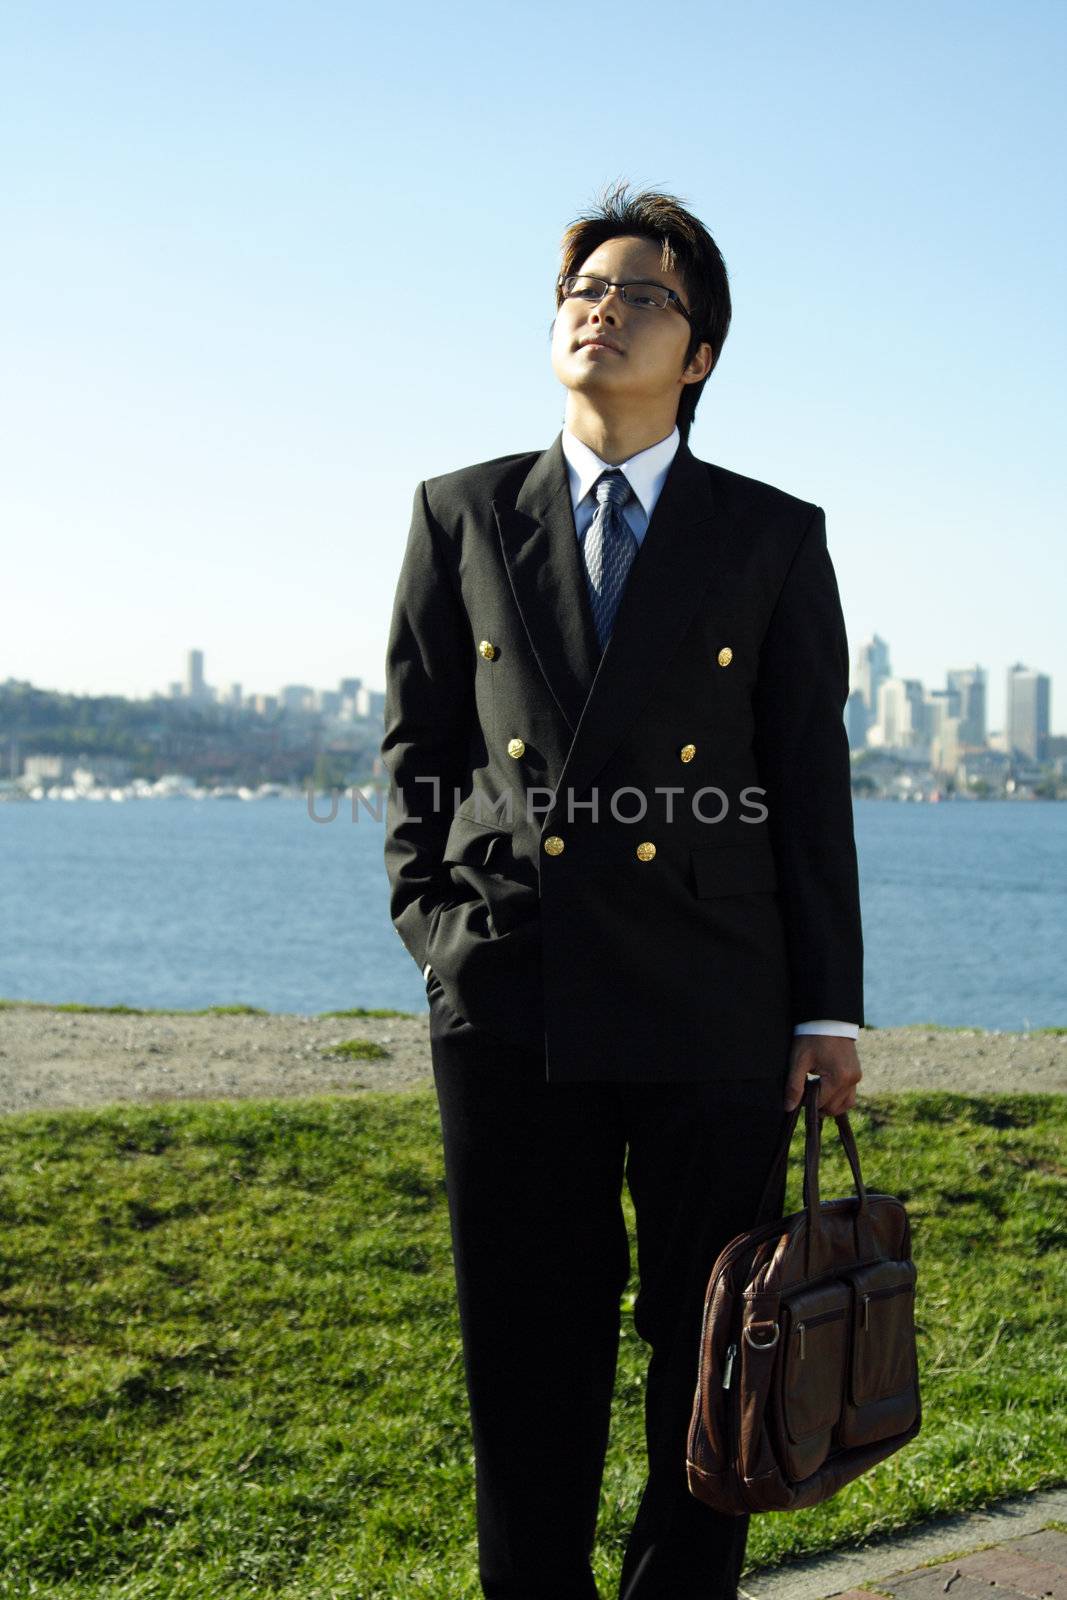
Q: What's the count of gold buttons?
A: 6